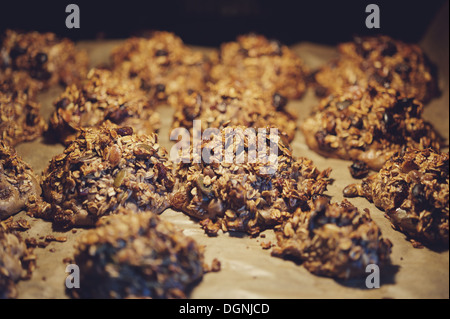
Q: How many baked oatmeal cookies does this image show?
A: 15